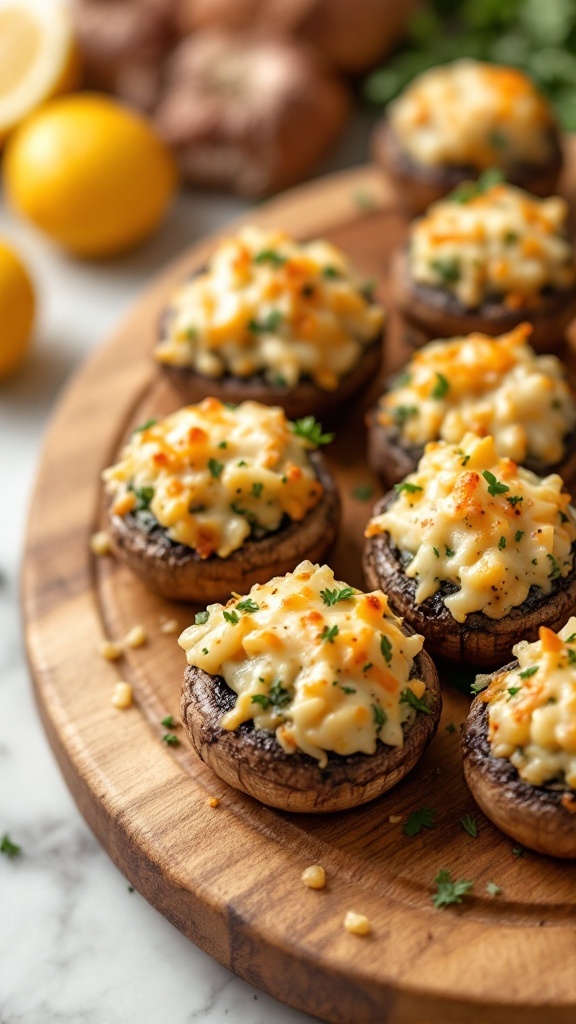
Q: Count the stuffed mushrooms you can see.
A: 8